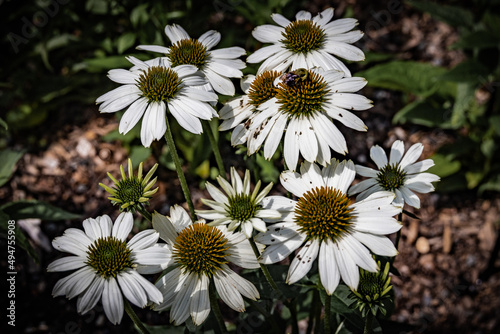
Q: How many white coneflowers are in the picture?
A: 10